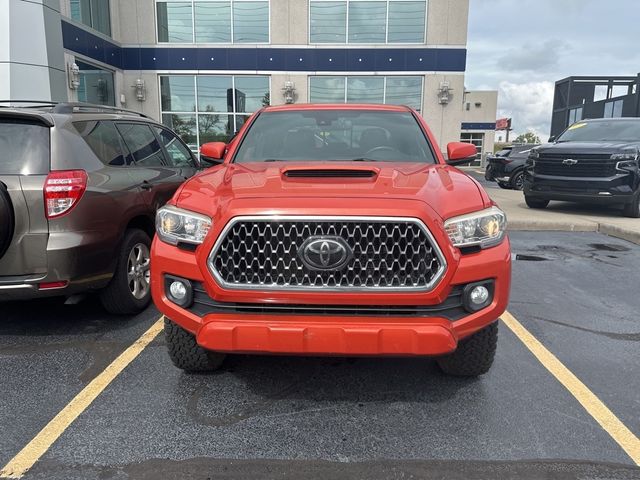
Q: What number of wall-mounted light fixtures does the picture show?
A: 4